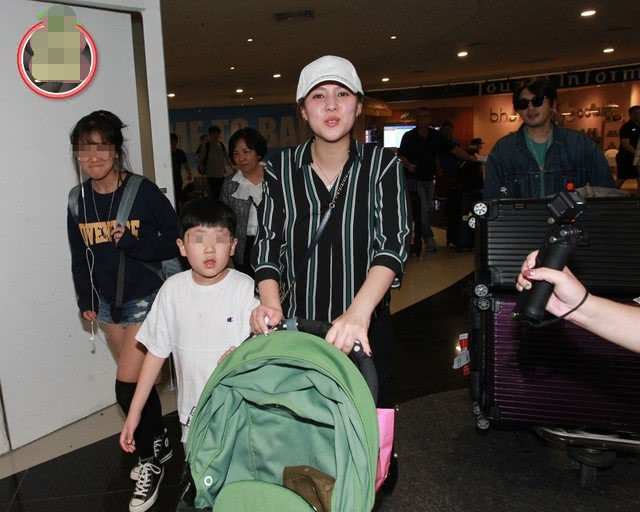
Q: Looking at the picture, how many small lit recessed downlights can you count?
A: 11